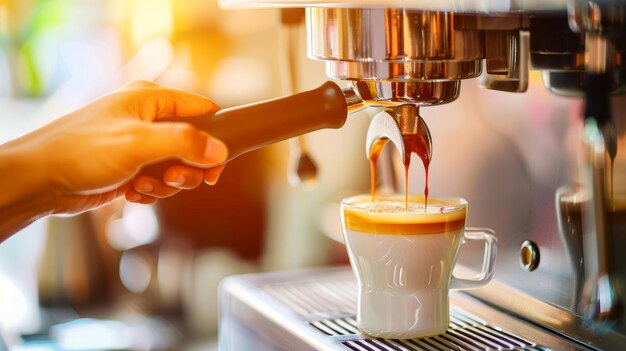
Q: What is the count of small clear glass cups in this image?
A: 1